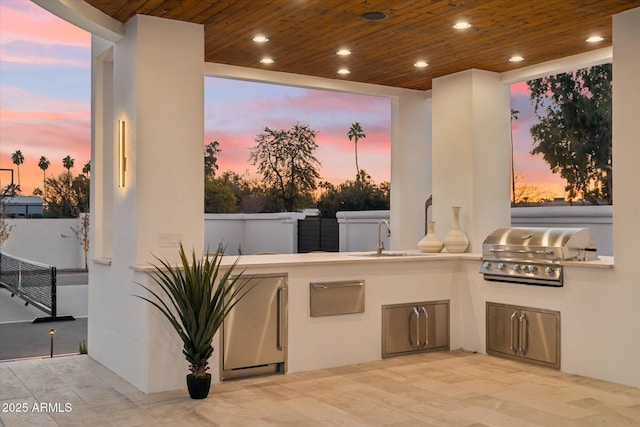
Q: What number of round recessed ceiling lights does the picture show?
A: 8